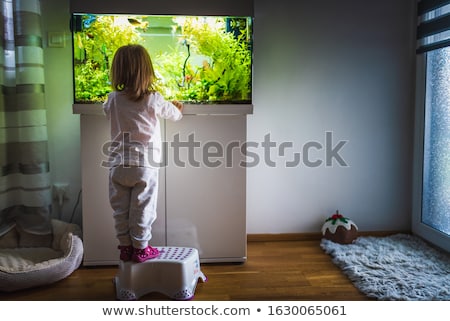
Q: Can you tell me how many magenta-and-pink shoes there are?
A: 2